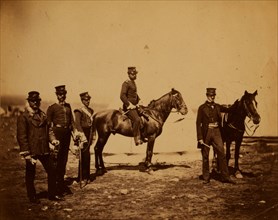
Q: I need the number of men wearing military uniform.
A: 5